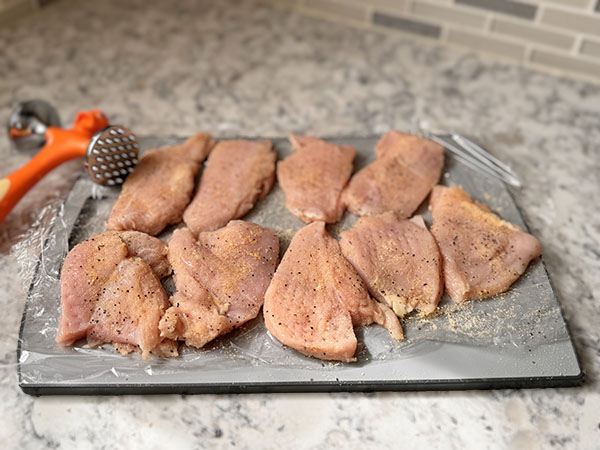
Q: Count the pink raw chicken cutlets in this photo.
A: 9